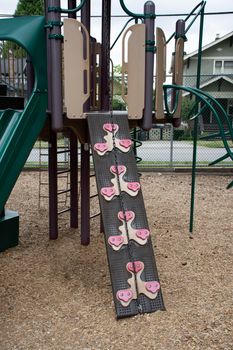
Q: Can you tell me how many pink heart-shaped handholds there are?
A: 12